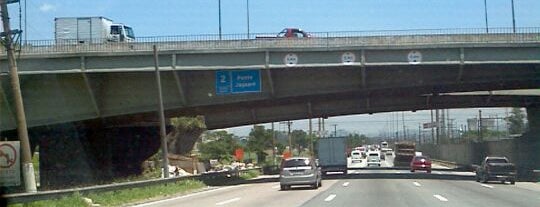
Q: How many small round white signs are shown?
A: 3